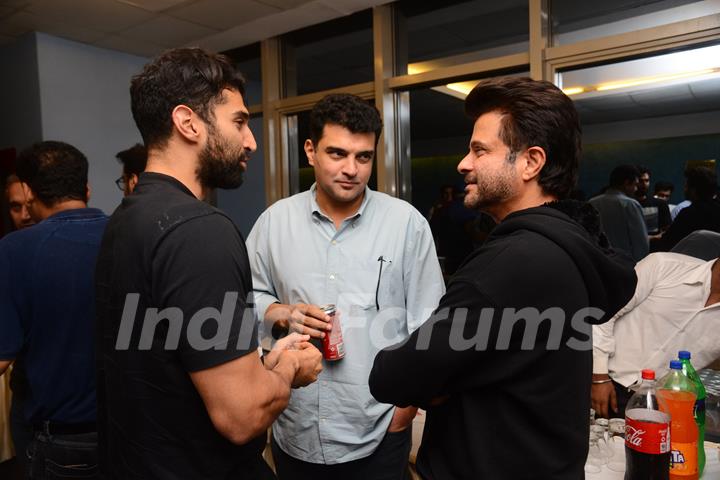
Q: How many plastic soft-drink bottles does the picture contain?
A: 3